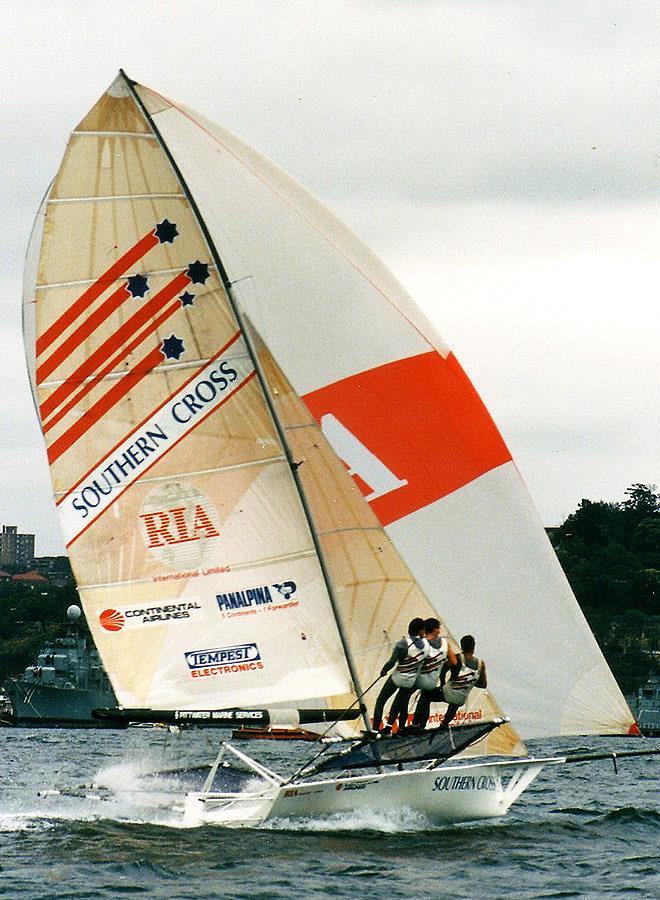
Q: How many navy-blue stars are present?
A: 5